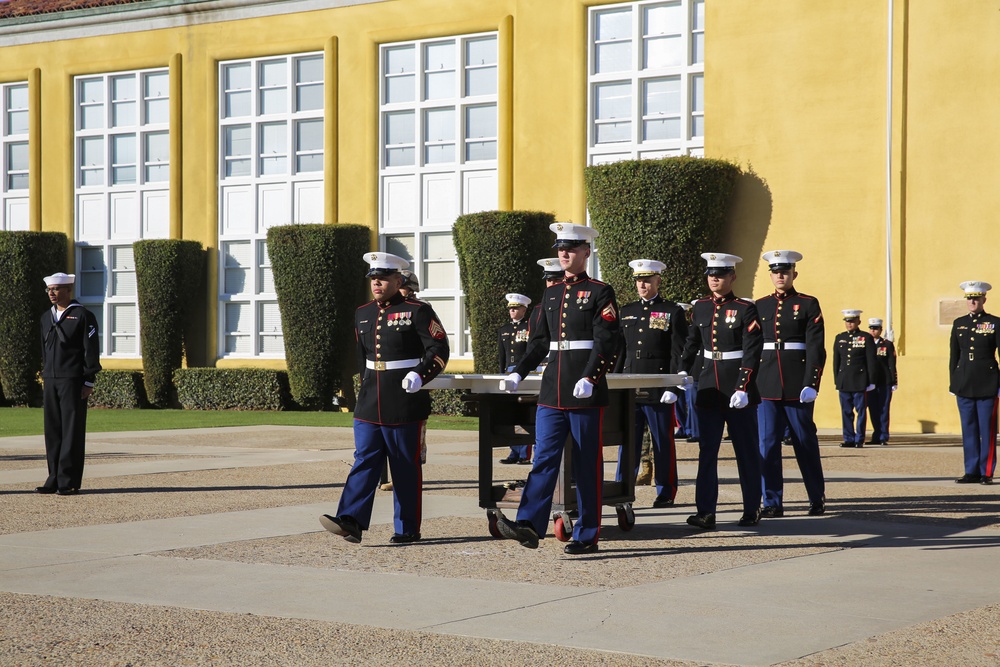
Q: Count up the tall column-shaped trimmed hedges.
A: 5